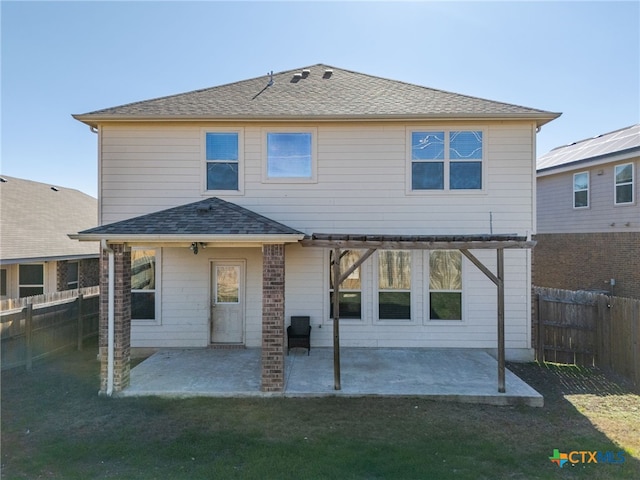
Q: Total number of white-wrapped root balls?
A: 0